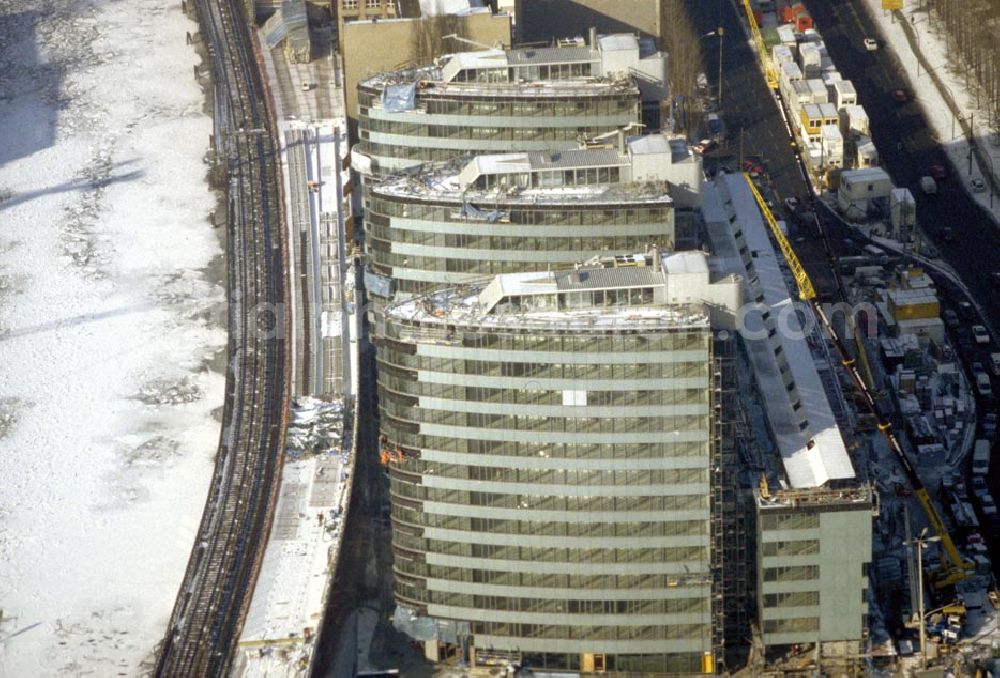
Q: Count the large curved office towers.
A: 3